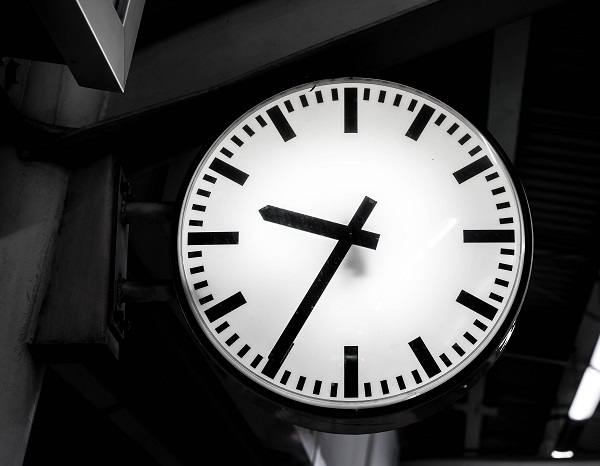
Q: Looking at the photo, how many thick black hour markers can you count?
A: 12